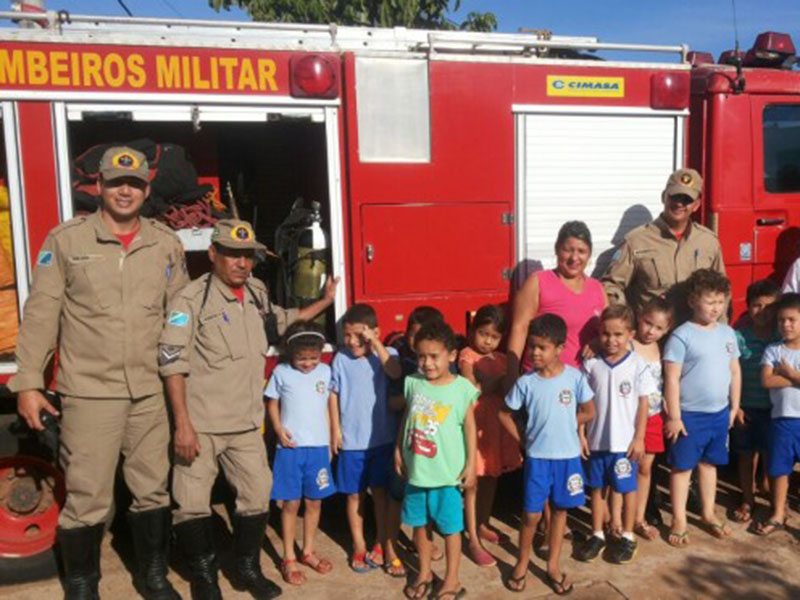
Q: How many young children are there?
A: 11